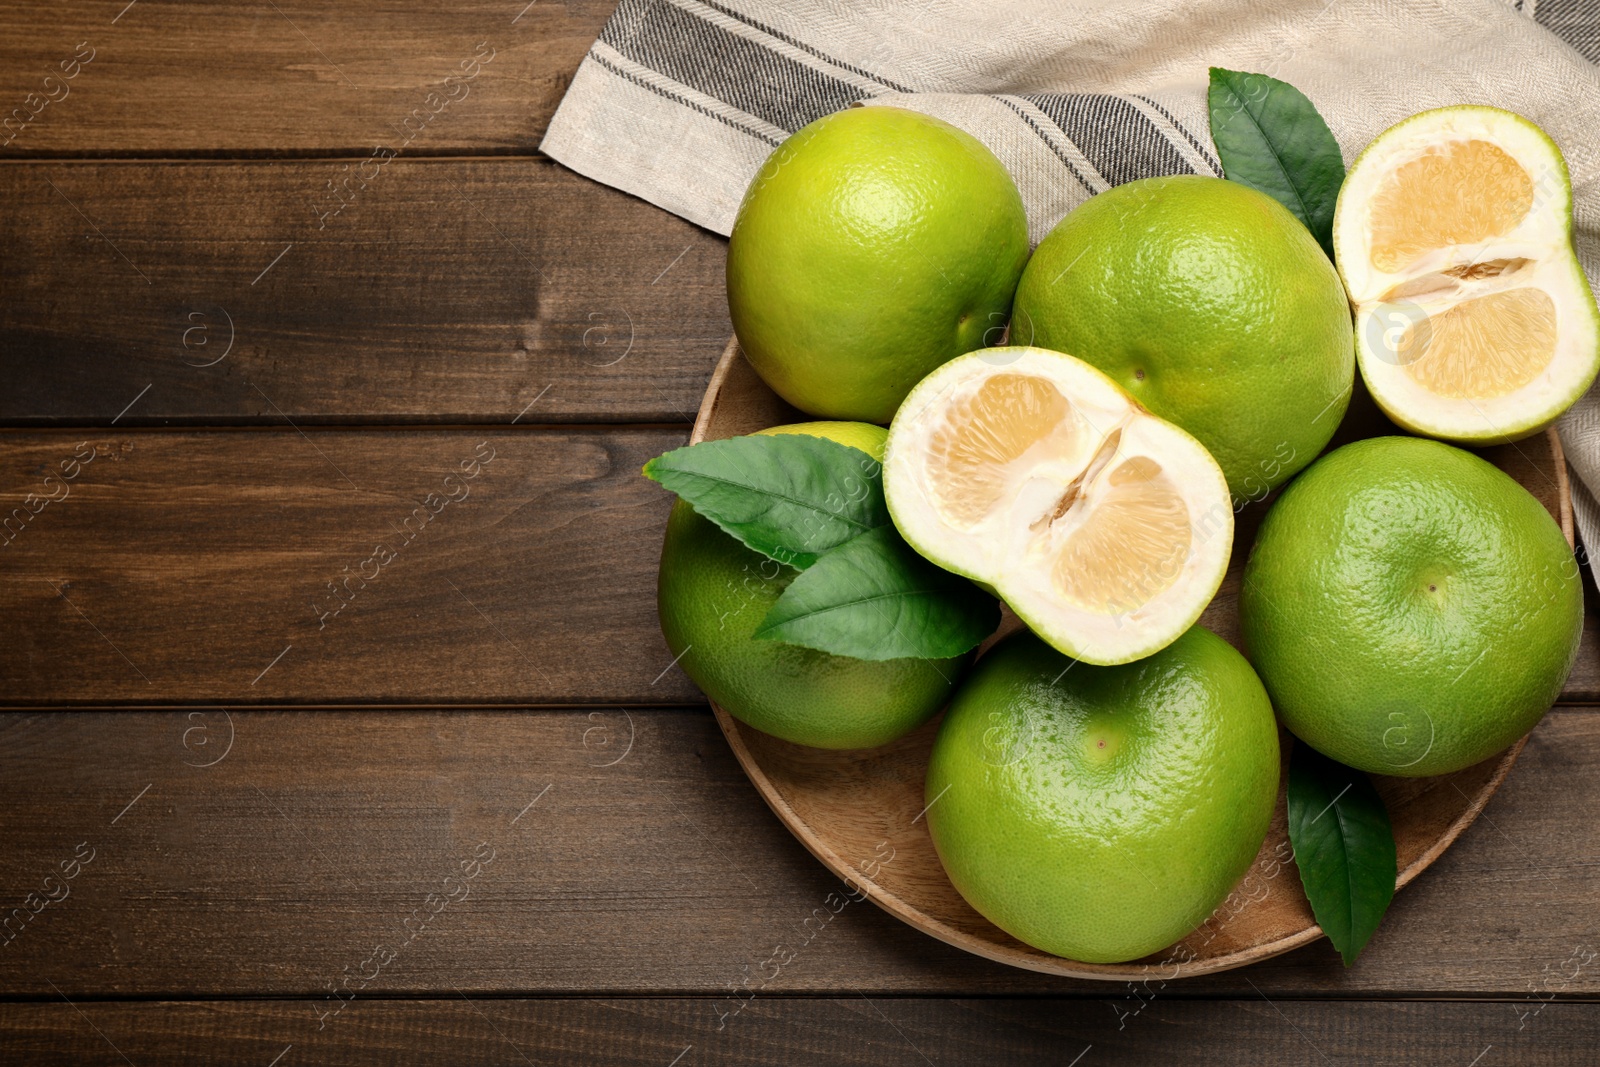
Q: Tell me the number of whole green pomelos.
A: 5